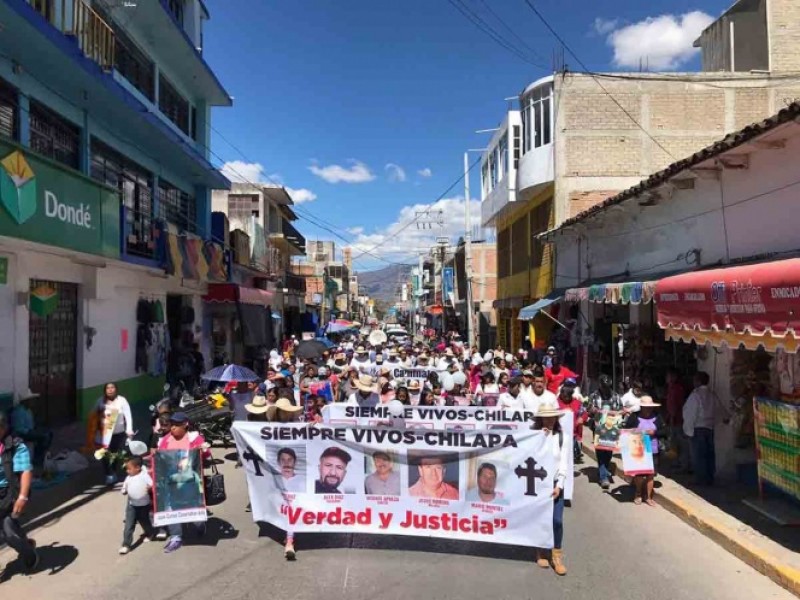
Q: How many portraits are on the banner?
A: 5